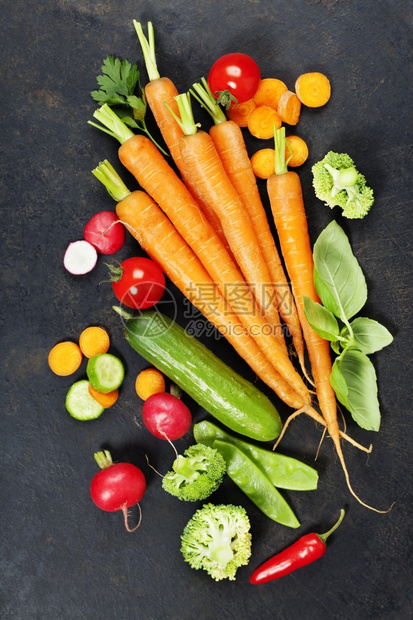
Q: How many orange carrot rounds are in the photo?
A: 11